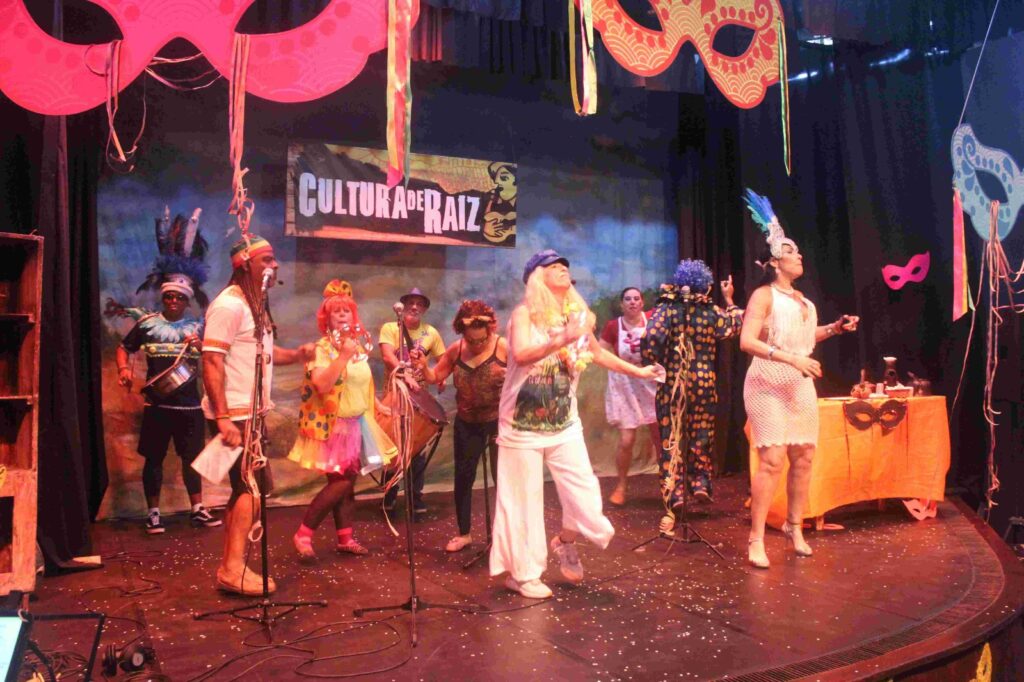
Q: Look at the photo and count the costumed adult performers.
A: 9